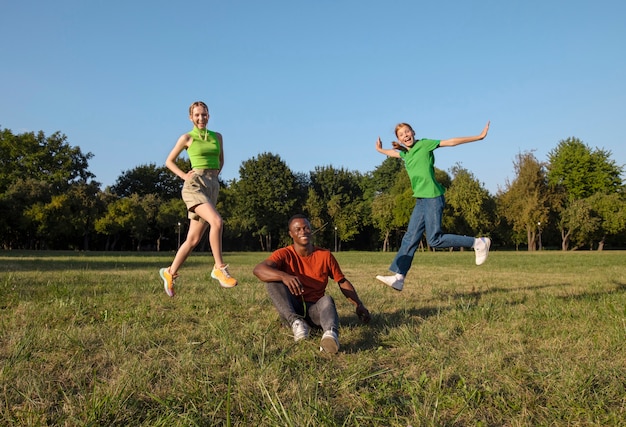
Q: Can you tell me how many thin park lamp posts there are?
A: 3